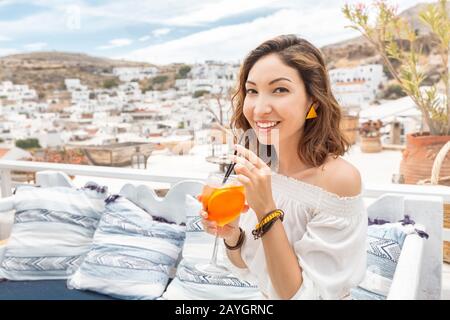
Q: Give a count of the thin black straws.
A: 2